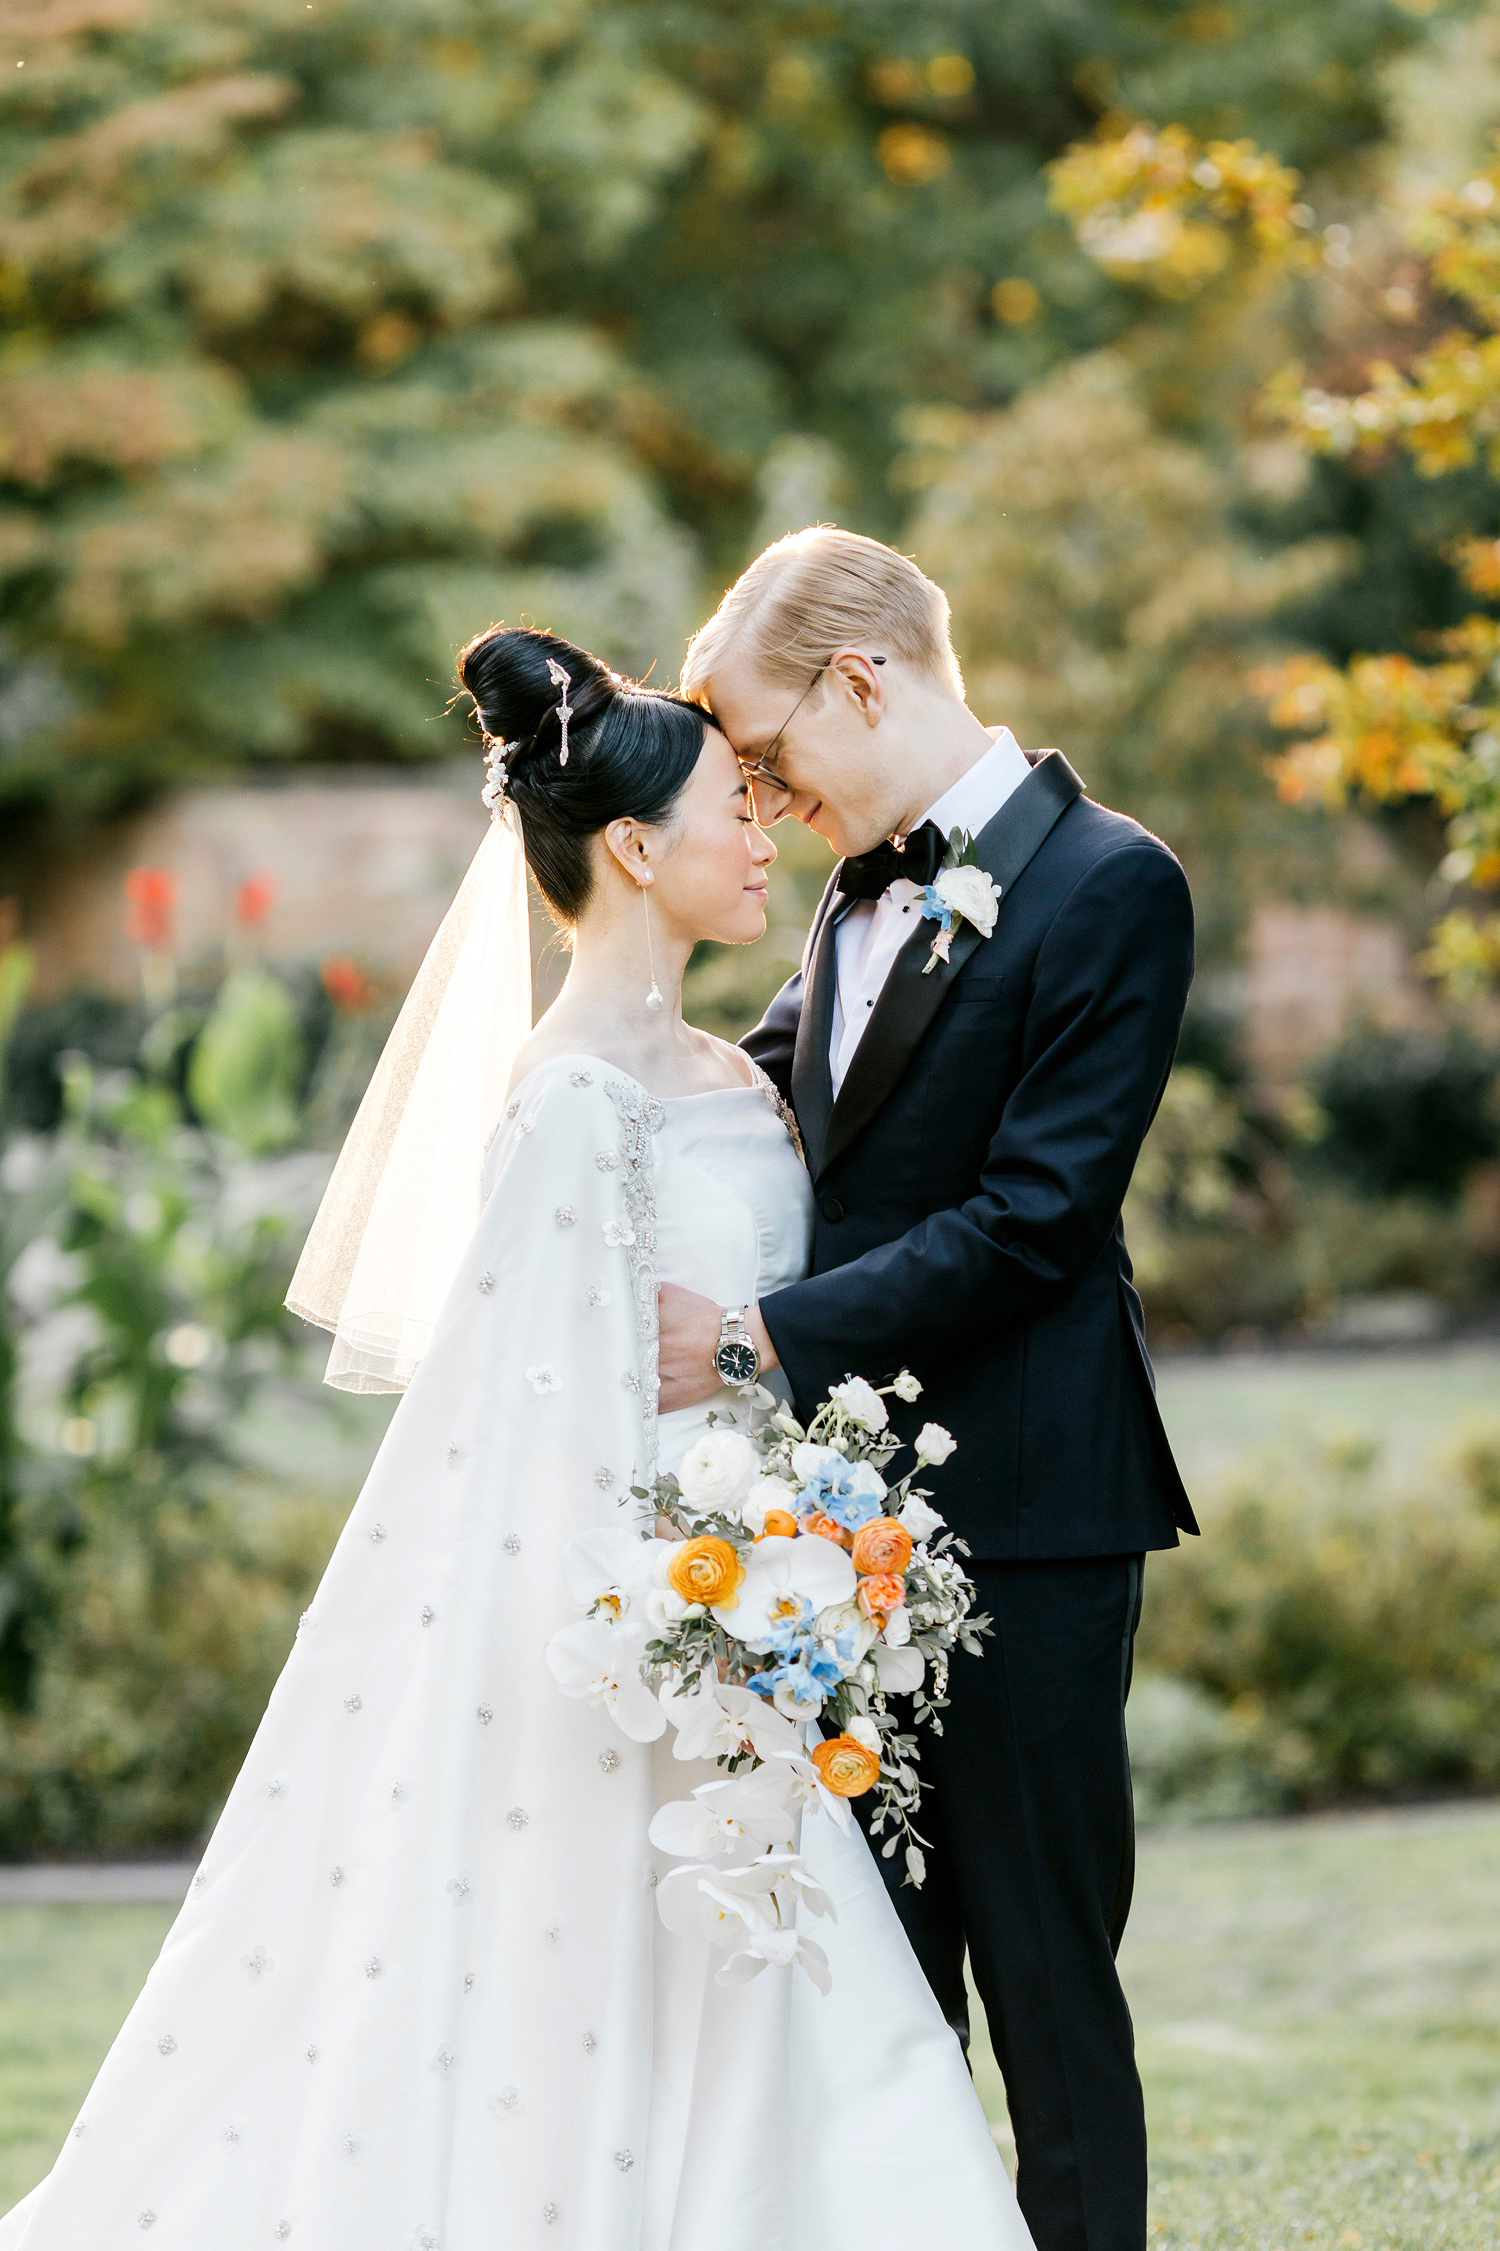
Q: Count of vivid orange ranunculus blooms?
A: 3